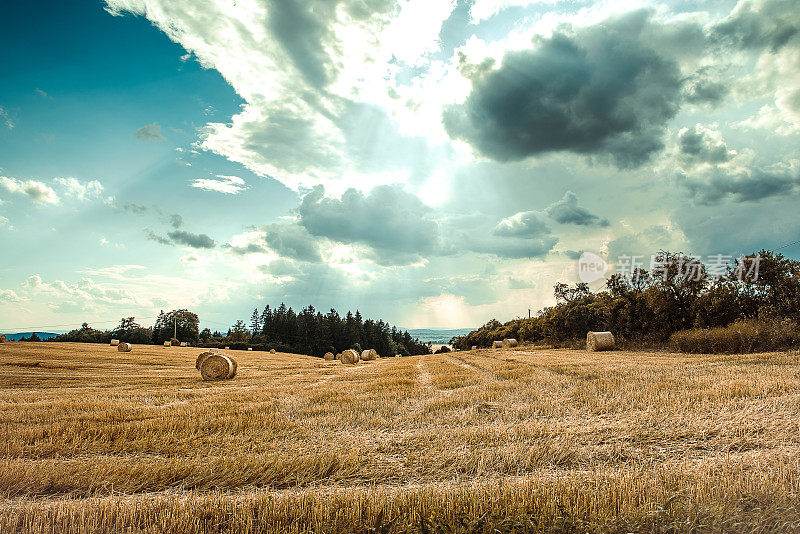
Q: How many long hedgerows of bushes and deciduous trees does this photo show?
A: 1